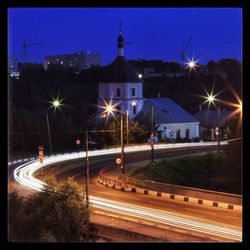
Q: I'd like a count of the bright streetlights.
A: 5